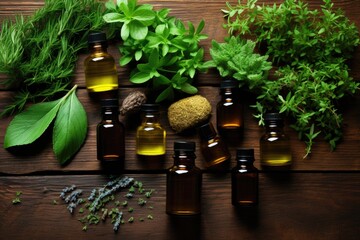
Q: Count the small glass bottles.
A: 8